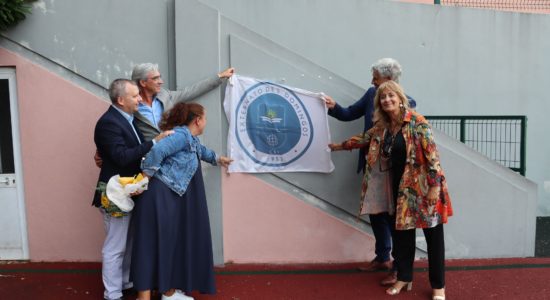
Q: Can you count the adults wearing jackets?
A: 5